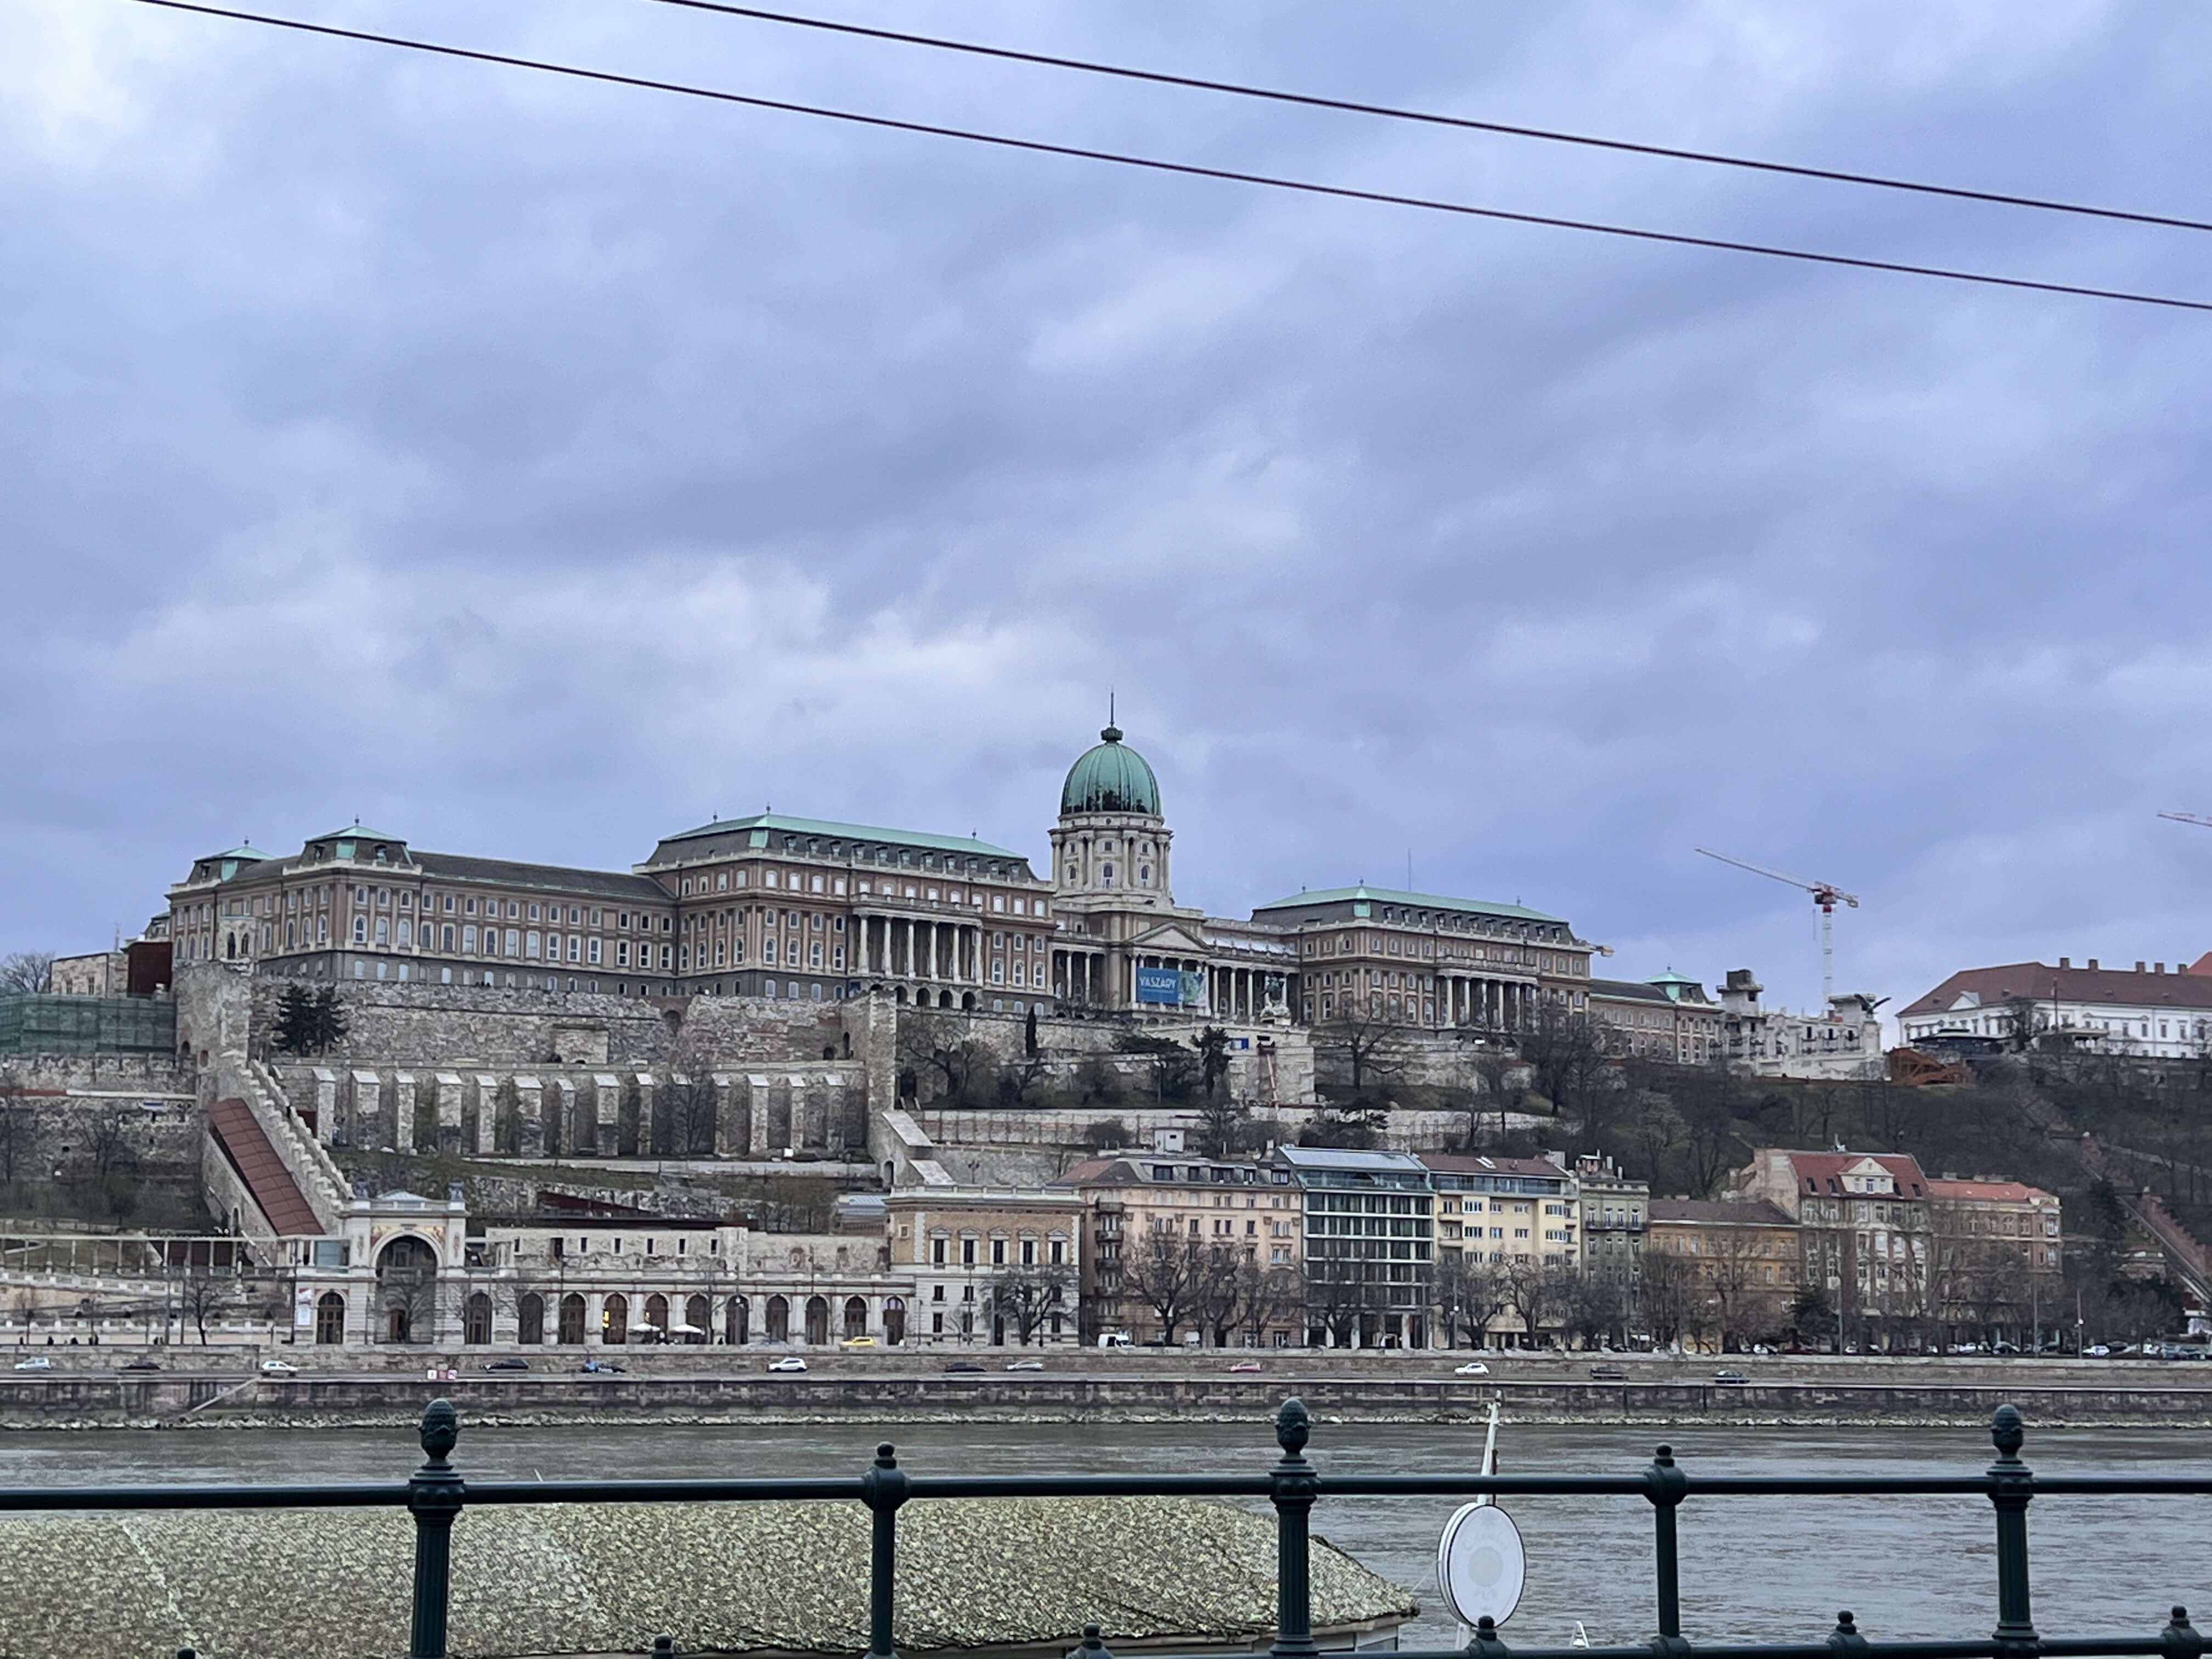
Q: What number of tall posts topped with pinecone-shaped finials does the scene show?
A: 3